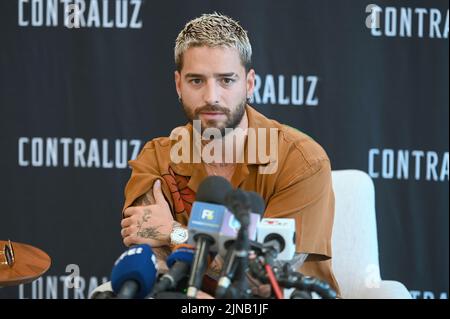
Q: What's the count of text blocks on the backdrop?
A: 7